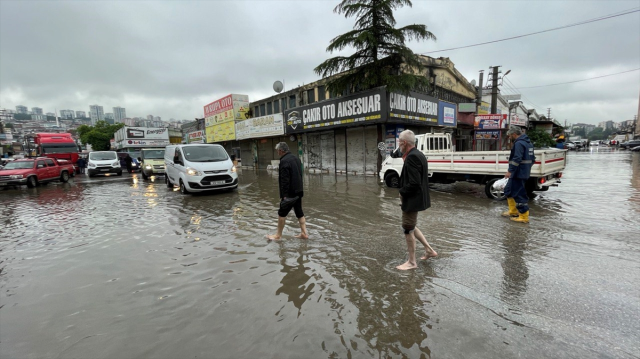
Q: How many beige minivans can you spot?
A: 1